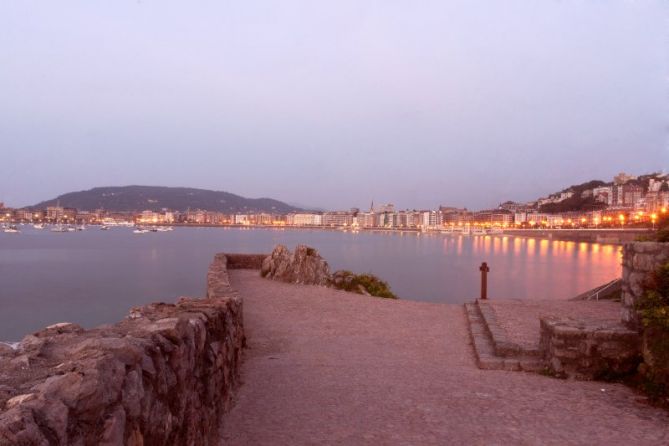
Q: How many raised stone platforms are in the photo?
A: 1